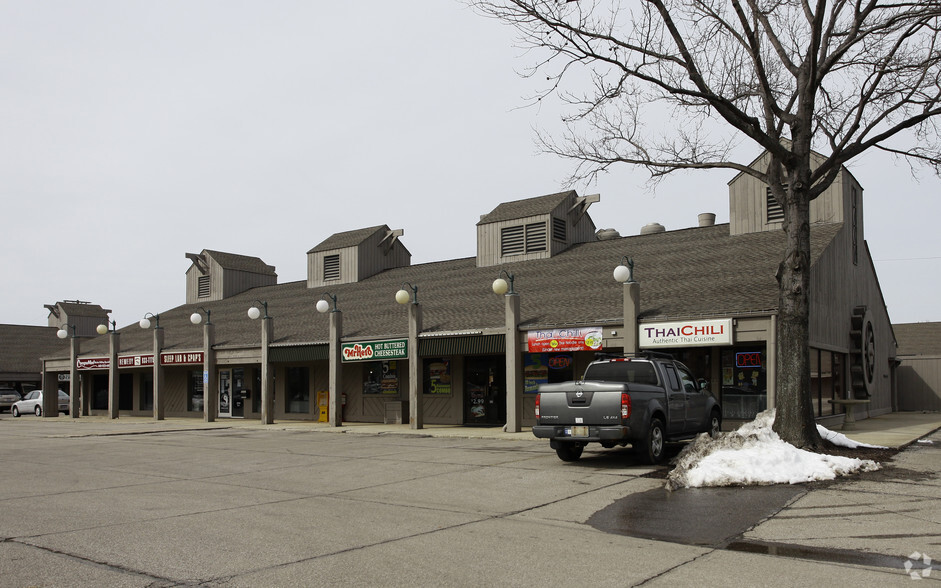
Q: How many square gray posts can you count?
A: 9